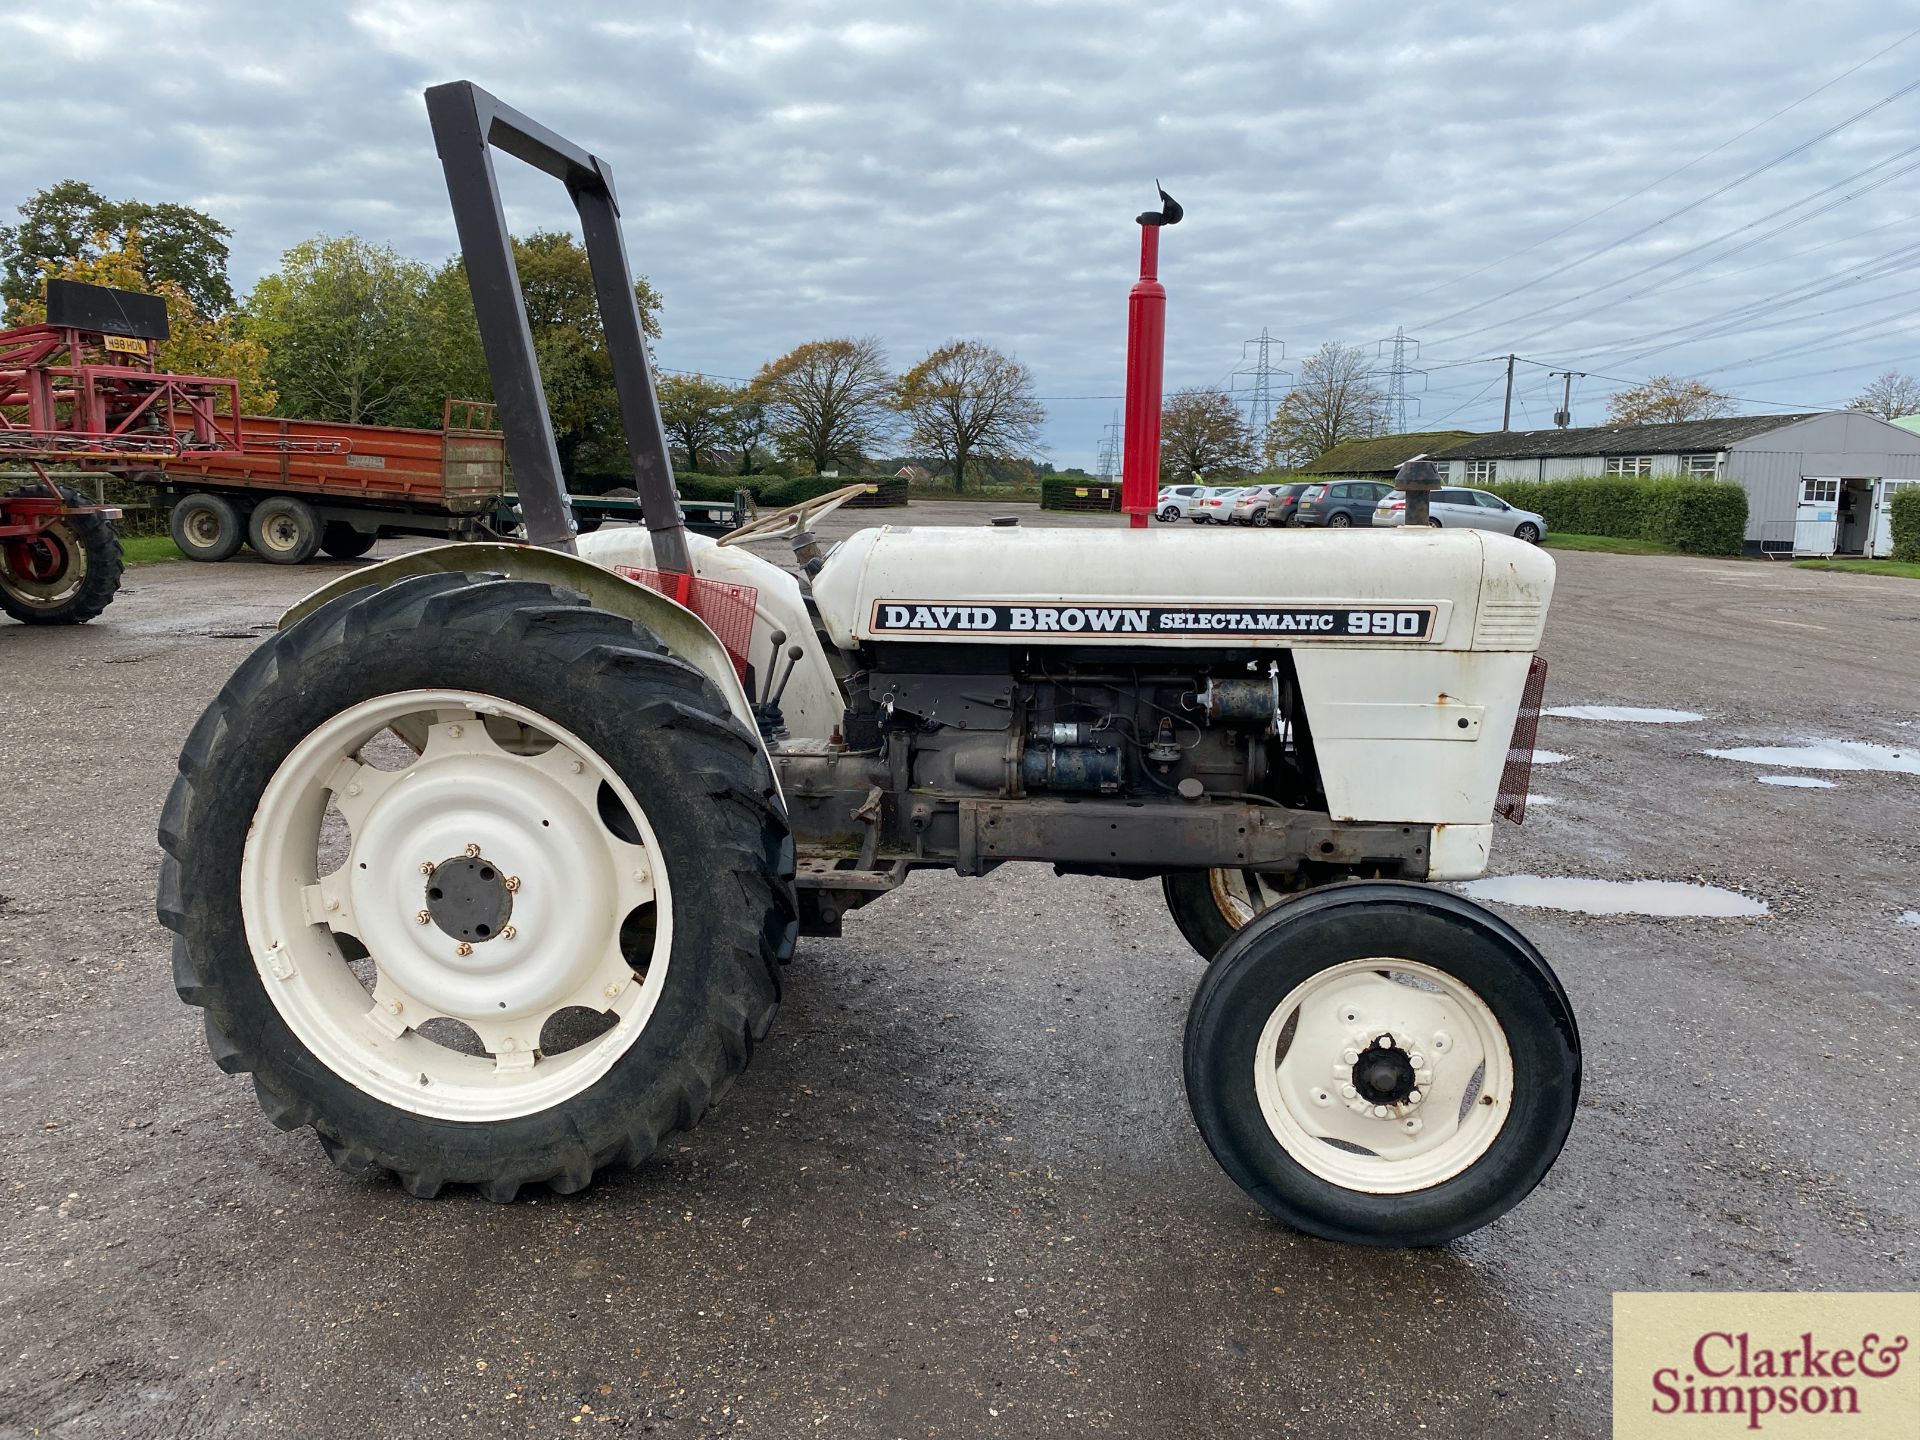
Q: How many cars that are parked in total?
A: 7